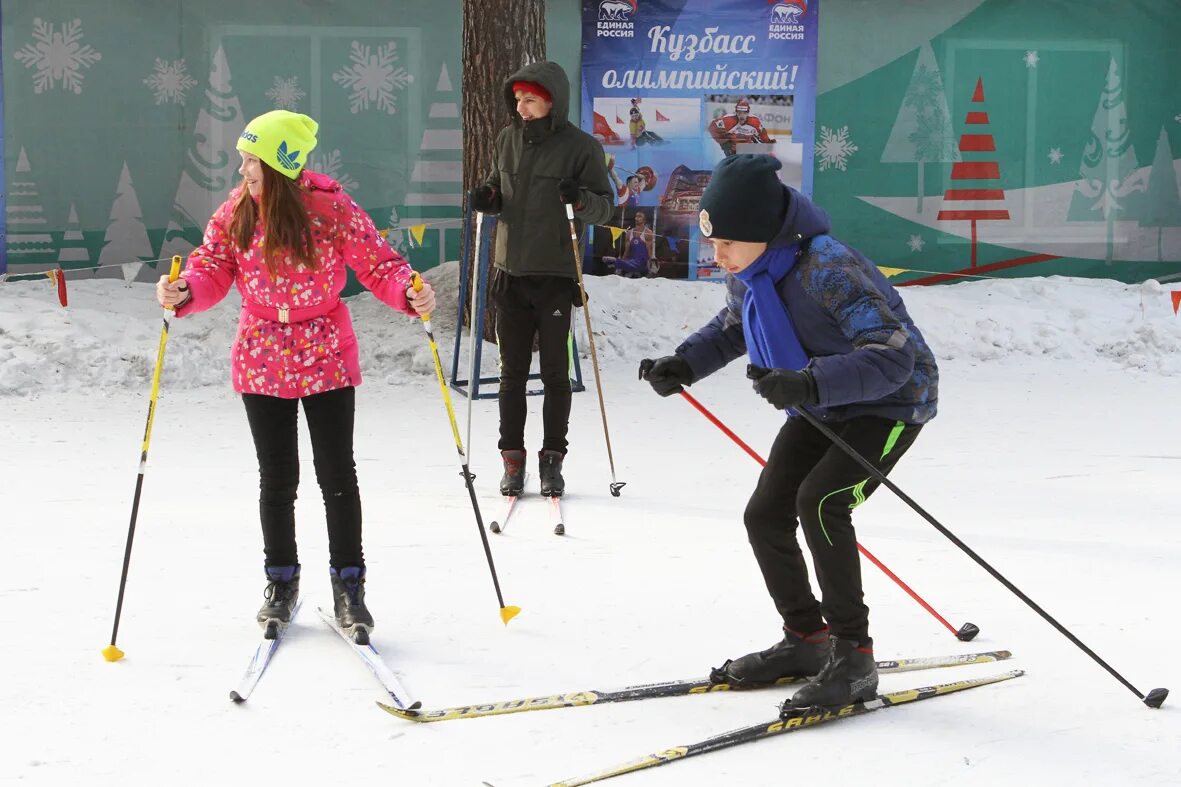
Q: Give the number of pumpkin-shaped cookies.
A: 0